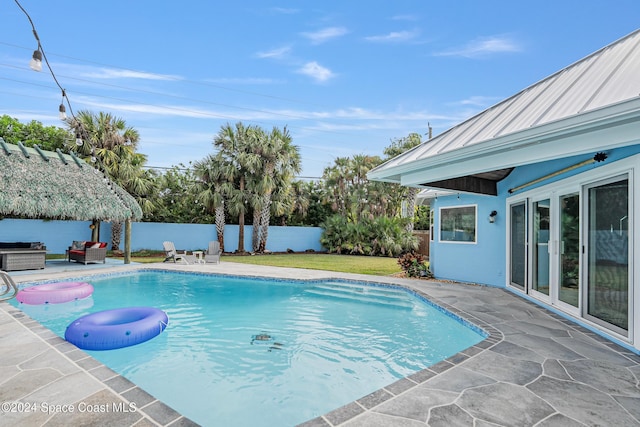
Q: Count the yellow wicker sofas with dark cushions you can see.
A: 0